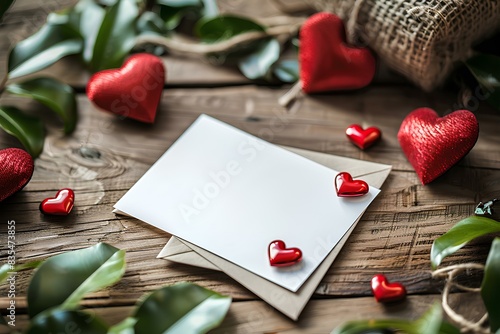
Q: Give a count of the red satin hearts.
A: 4